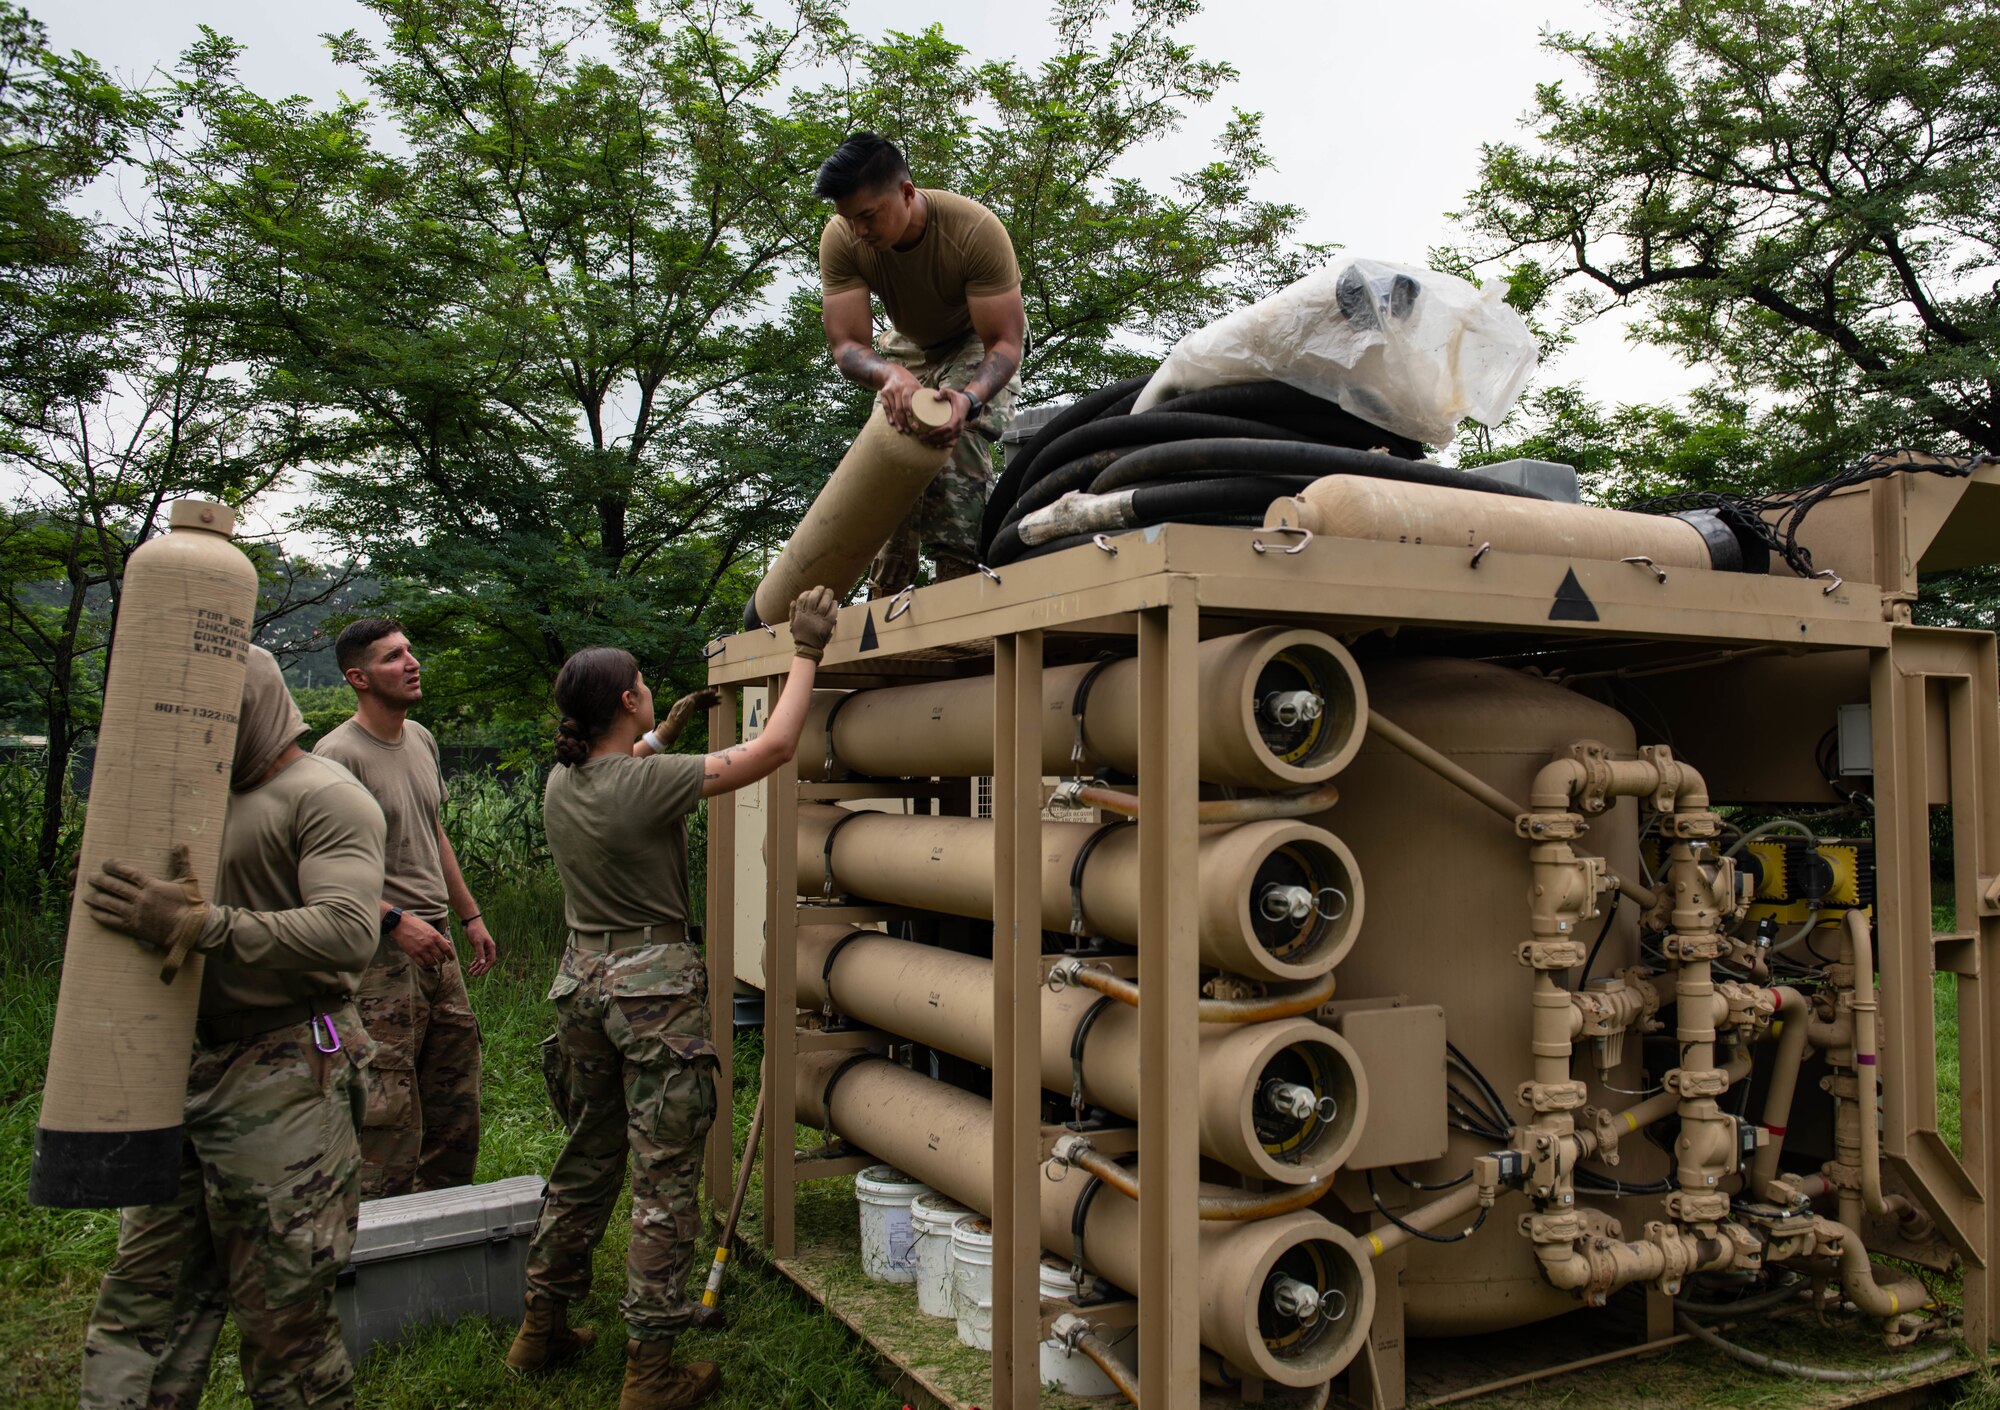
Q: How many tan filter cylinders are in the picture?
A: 7